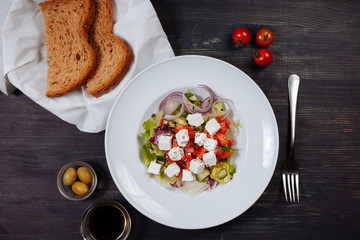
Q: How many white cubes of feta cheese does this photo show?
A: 12